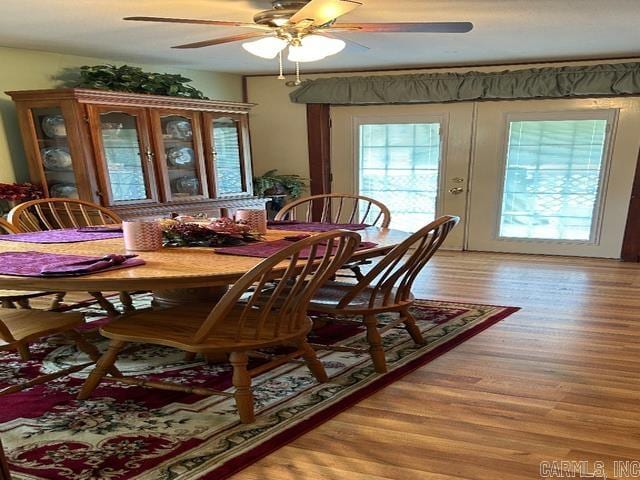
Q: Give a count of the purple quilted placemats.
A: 4